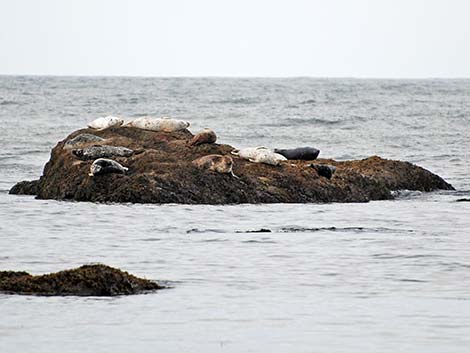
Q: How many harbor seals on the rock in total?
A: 10